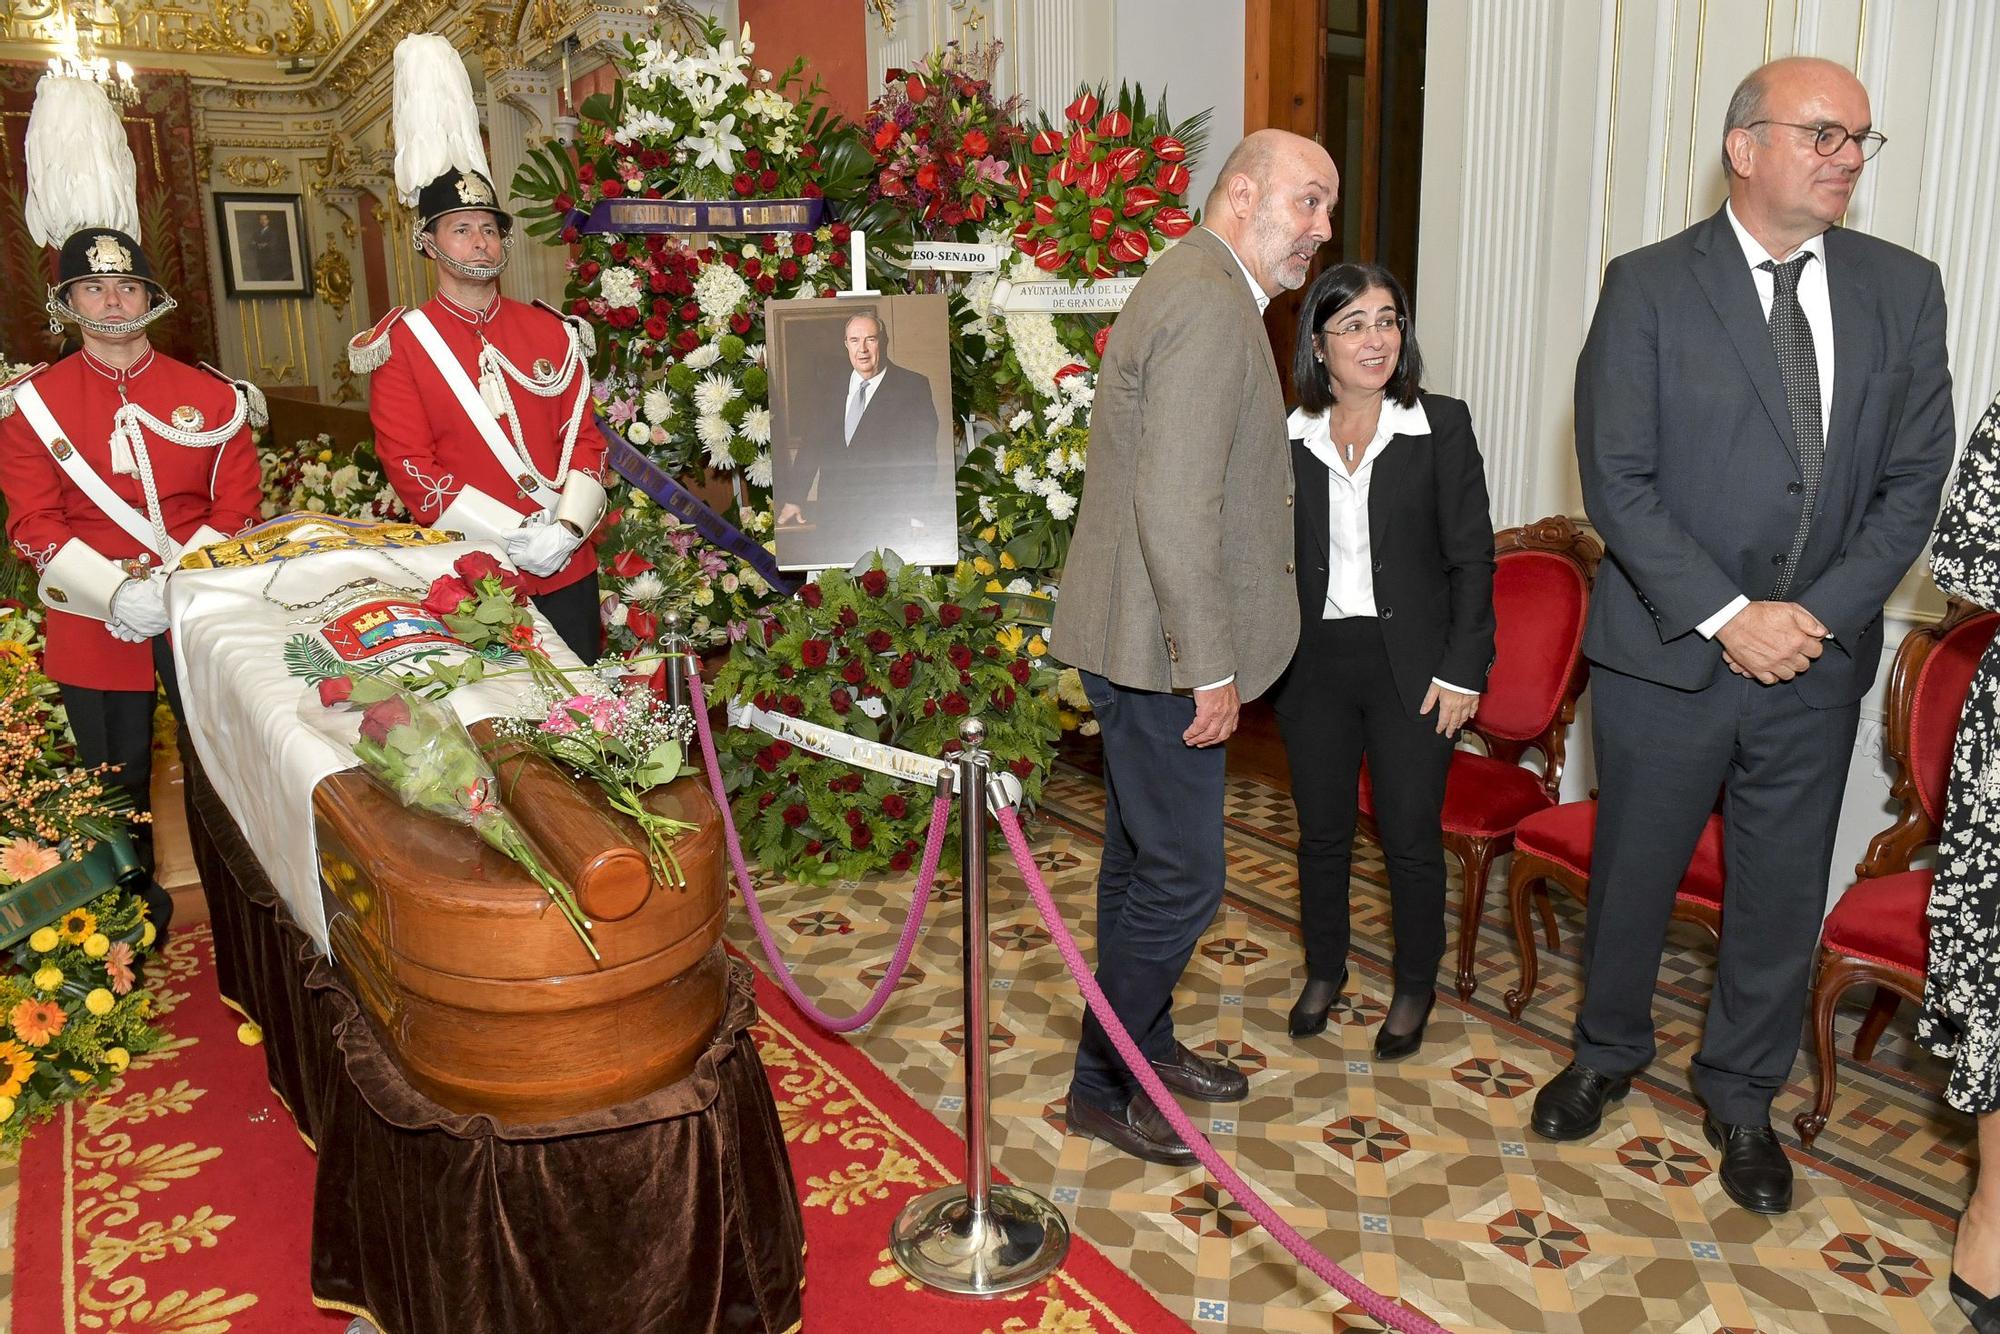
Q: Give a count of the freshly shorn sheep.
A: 0